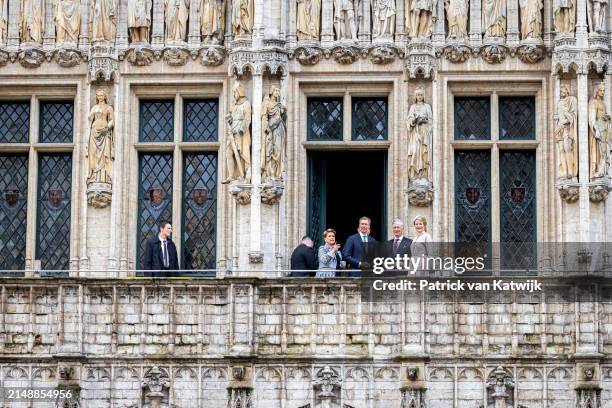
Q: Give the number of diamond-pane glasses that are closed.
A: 14